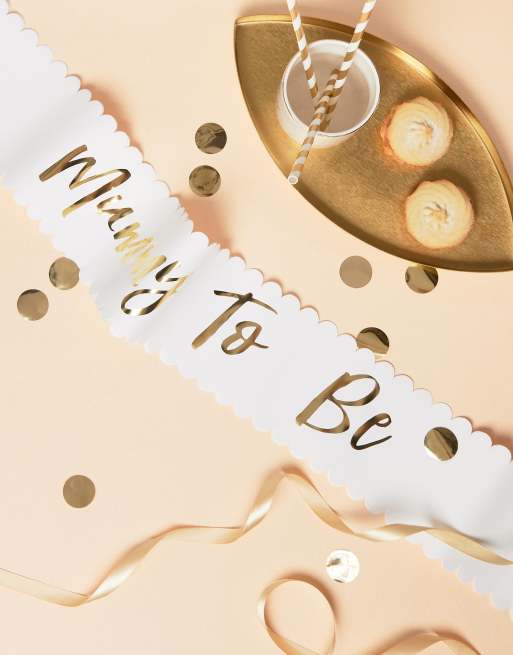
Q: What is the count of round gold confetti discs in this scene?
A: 10